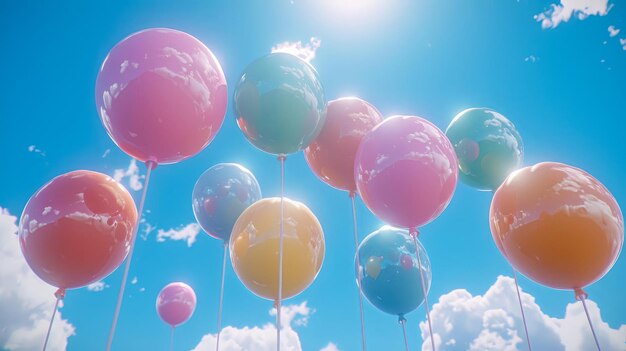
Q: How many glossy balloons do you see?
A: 11